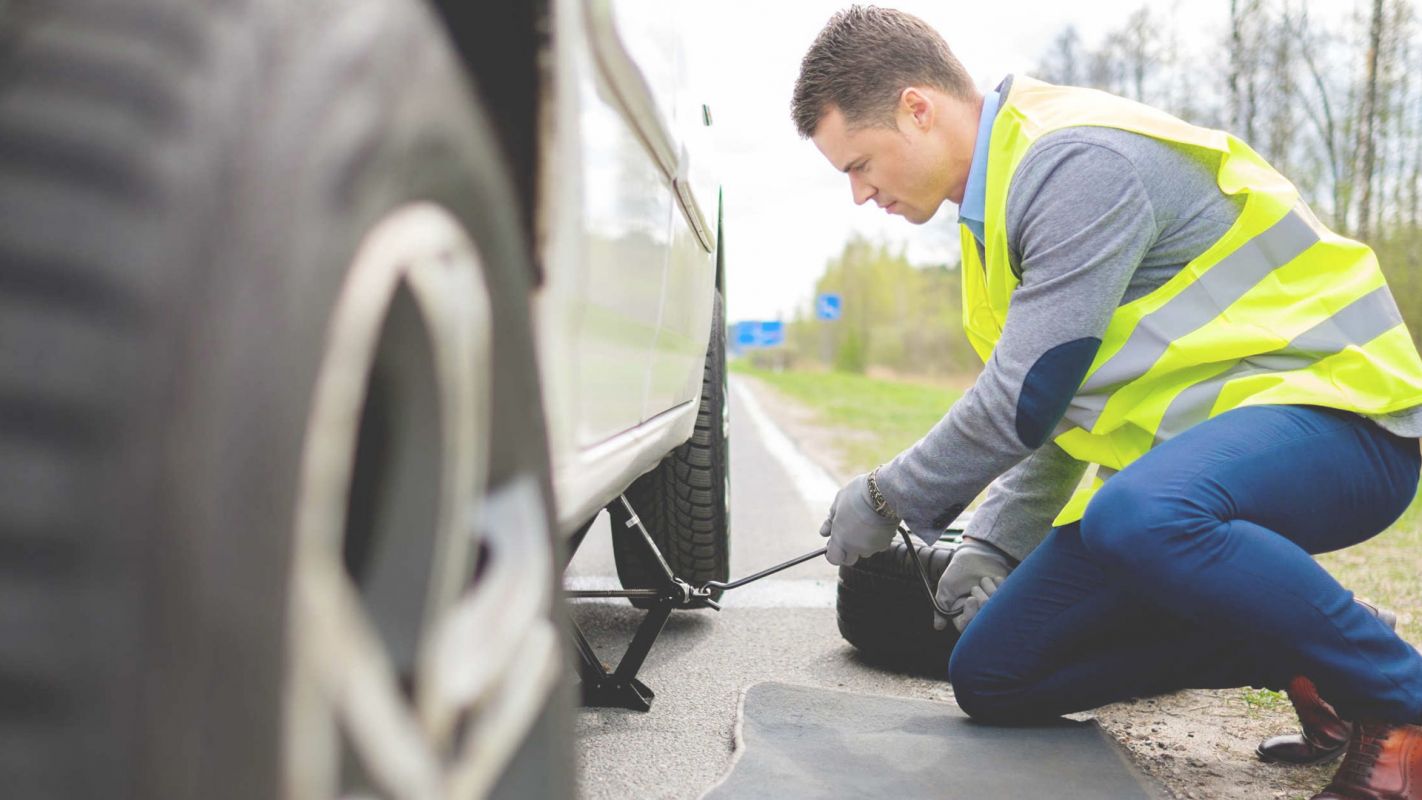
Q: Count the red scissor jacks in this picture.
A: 0